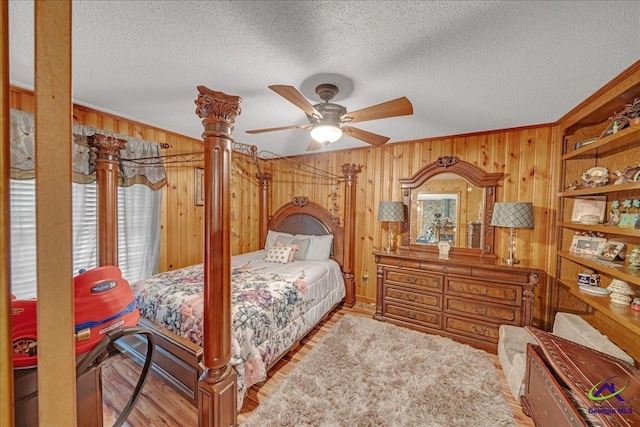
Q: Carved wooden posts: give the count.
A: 4